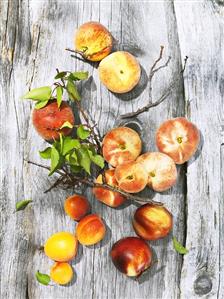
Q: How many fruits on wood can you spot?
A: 14